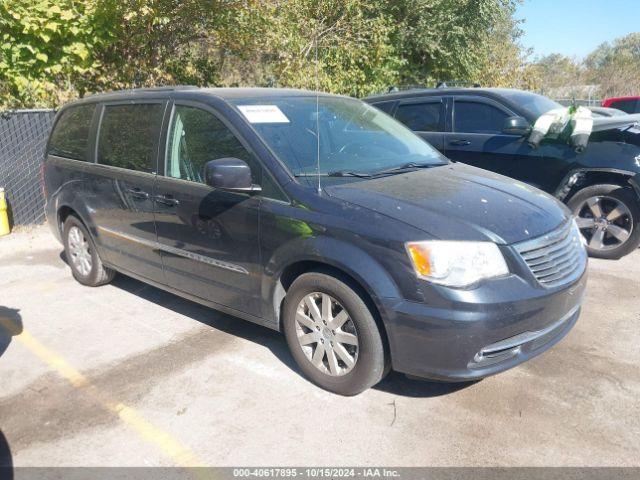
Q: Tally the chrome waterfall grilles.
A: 1